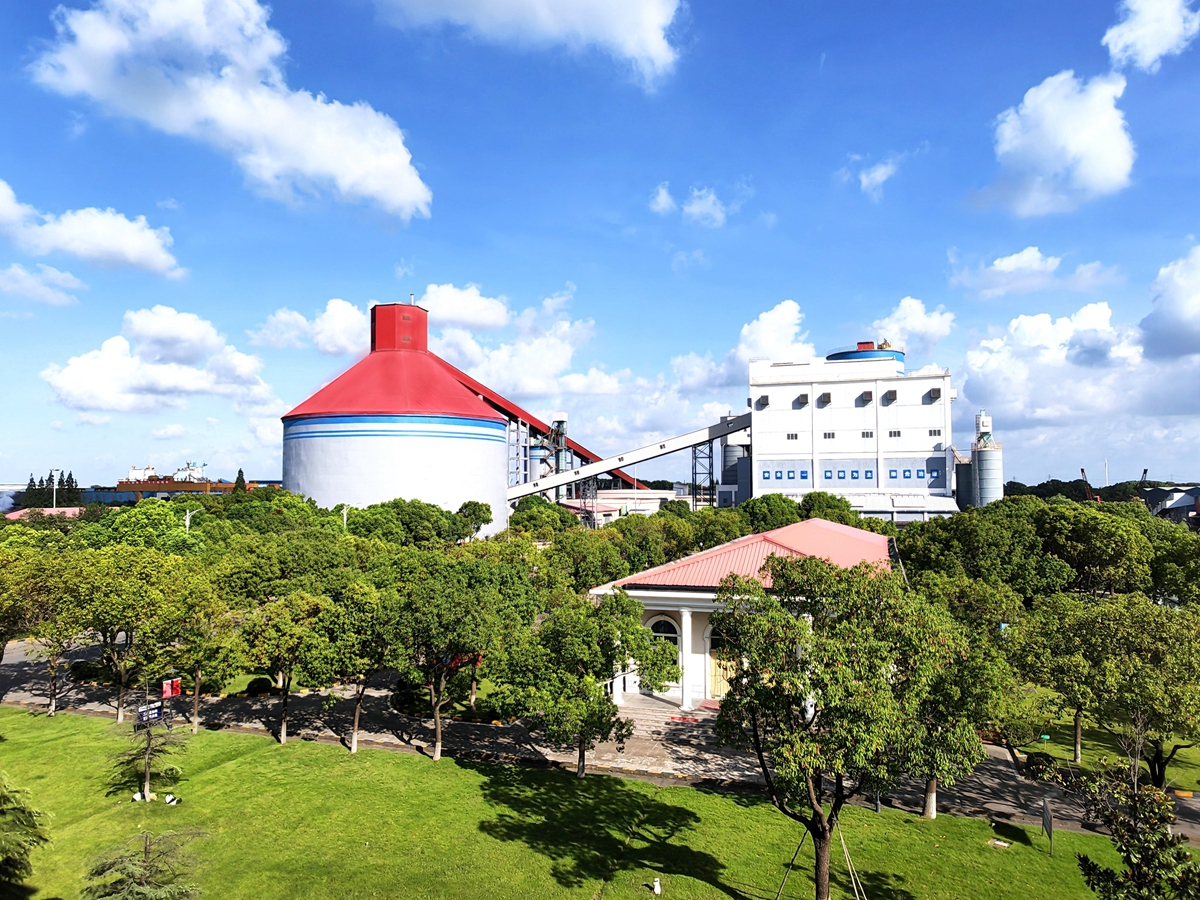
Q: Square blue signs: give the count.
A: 12